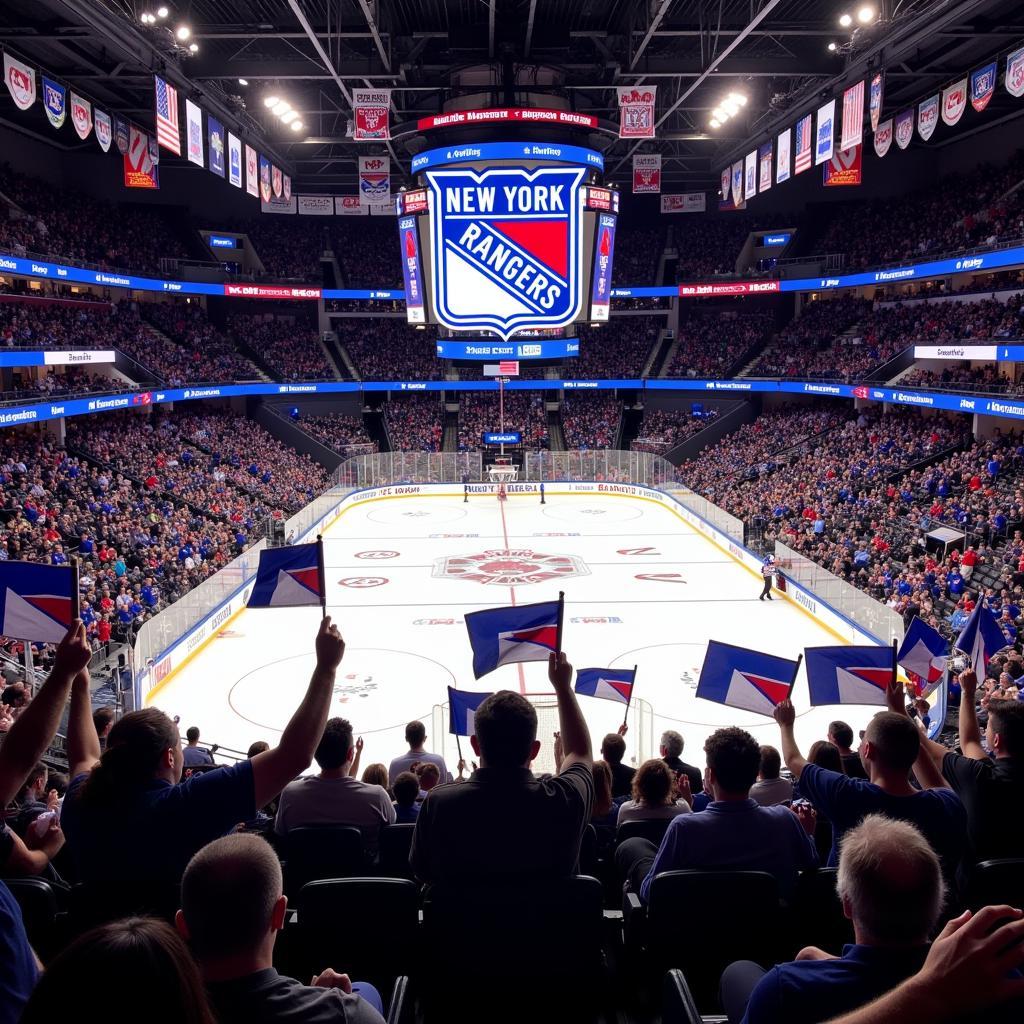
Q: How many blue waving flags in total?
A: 9